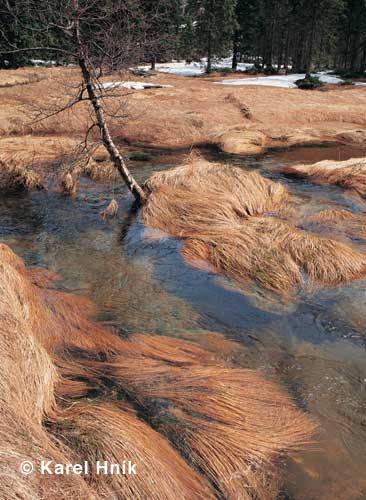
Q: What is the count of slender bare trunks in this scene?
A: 1